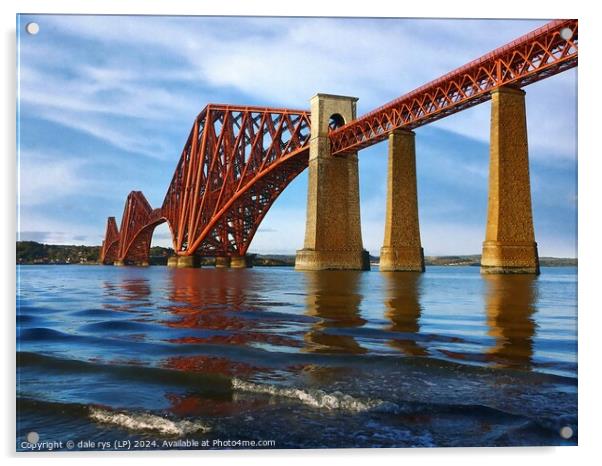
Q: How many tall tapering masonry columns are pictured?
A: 3